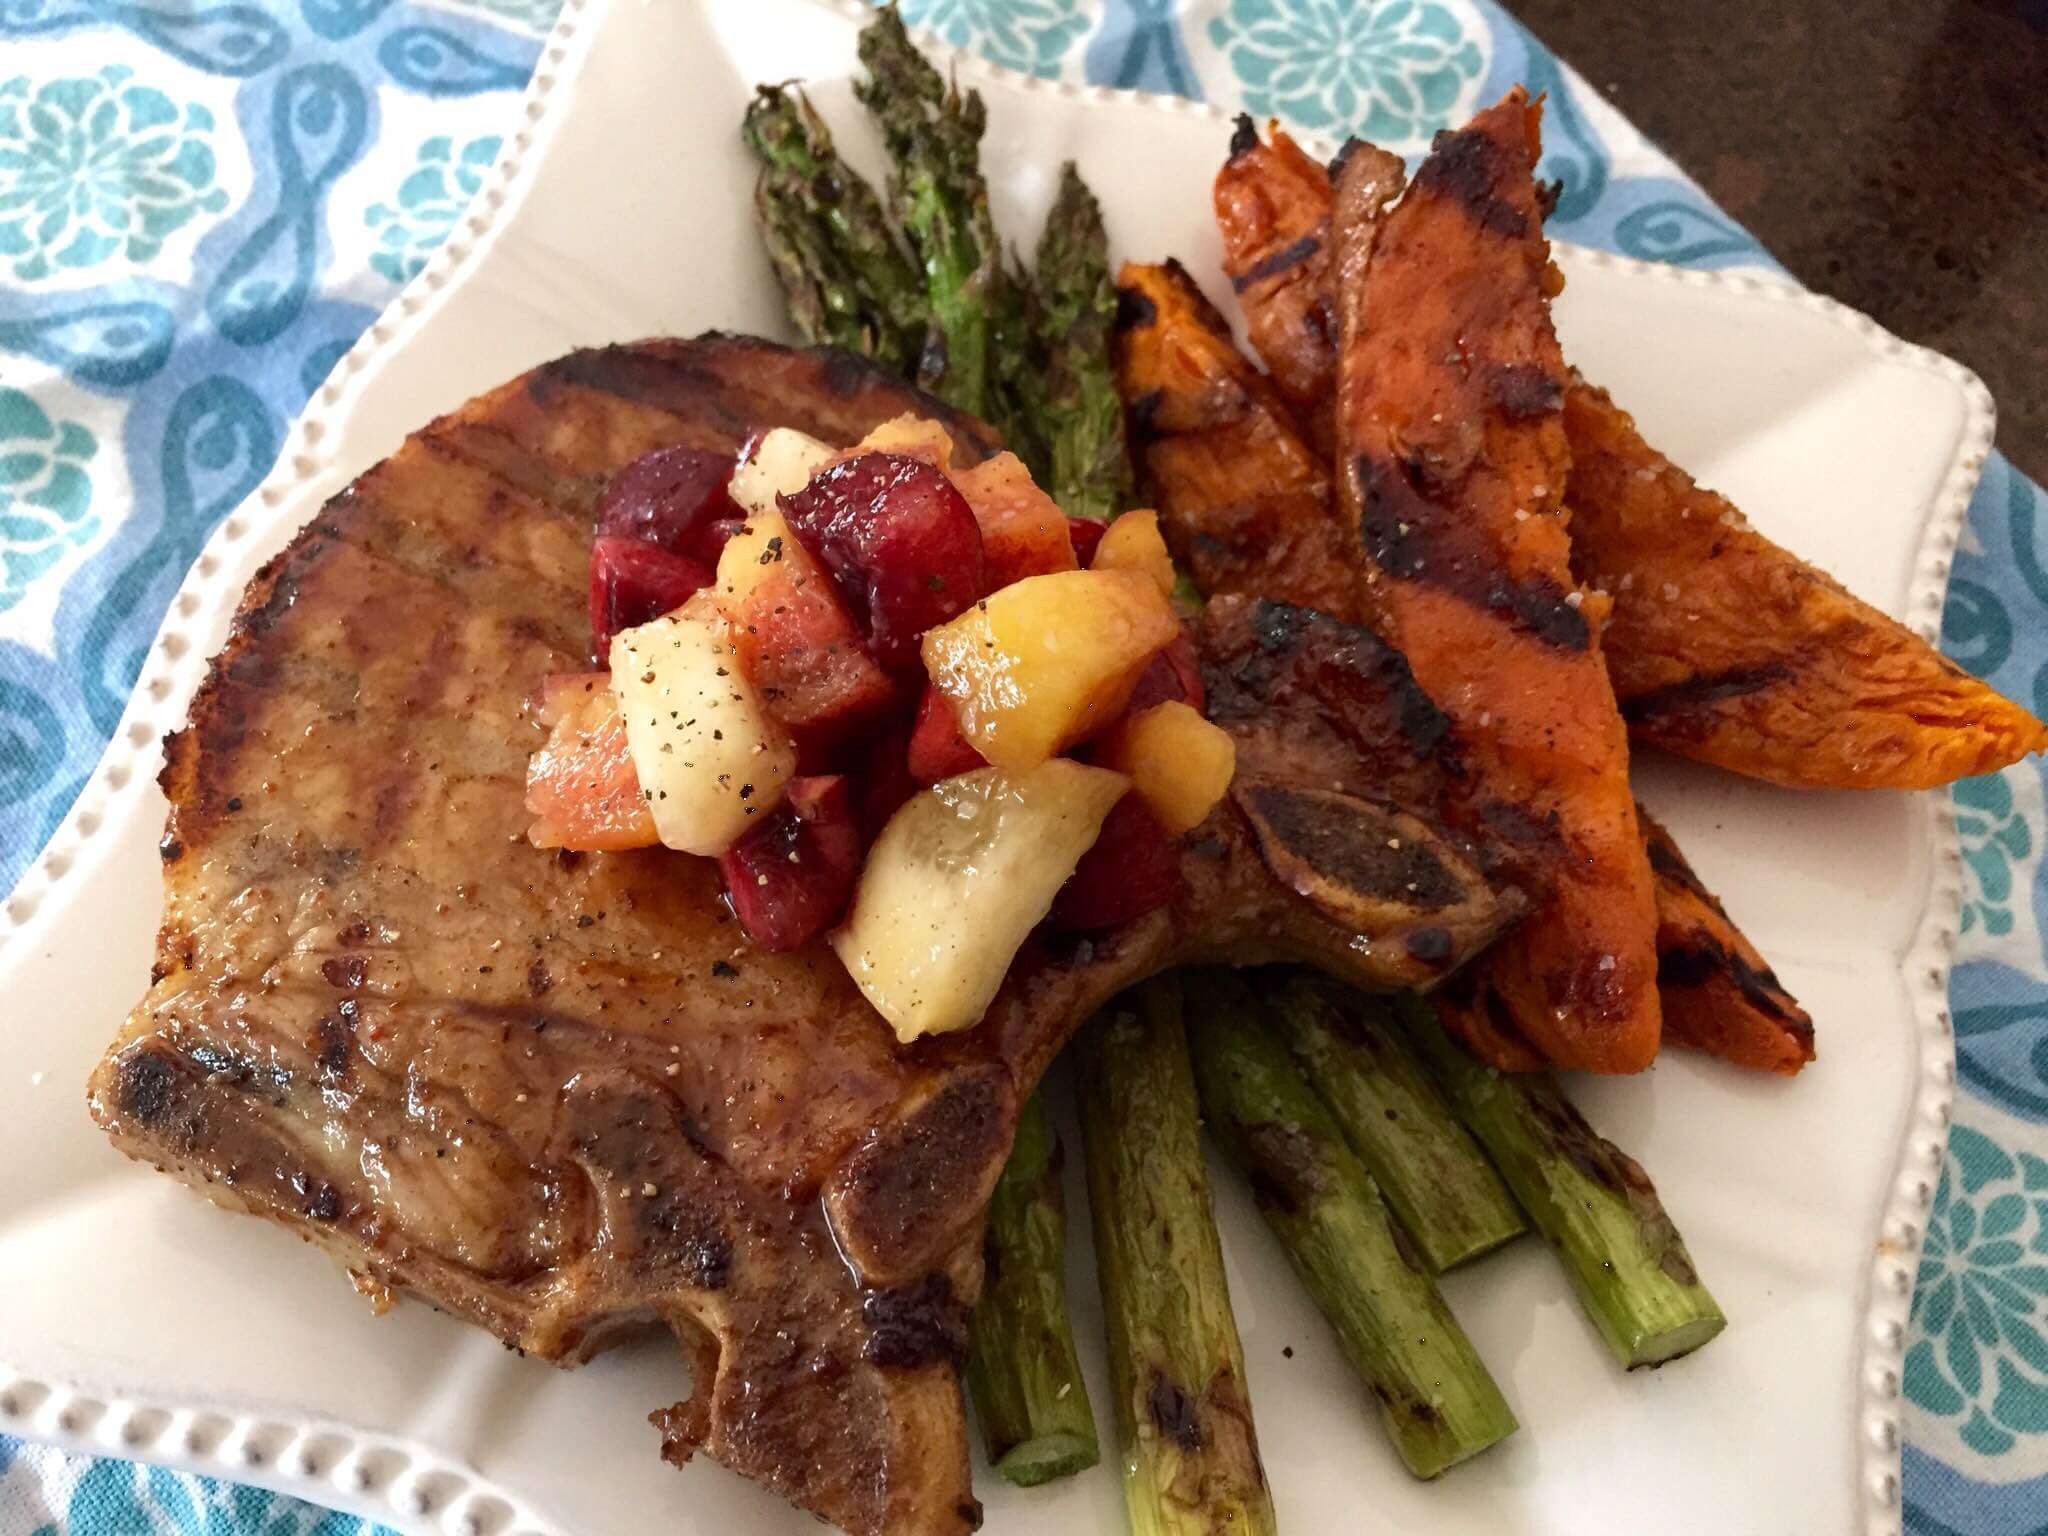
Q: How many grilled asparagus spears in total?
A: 5